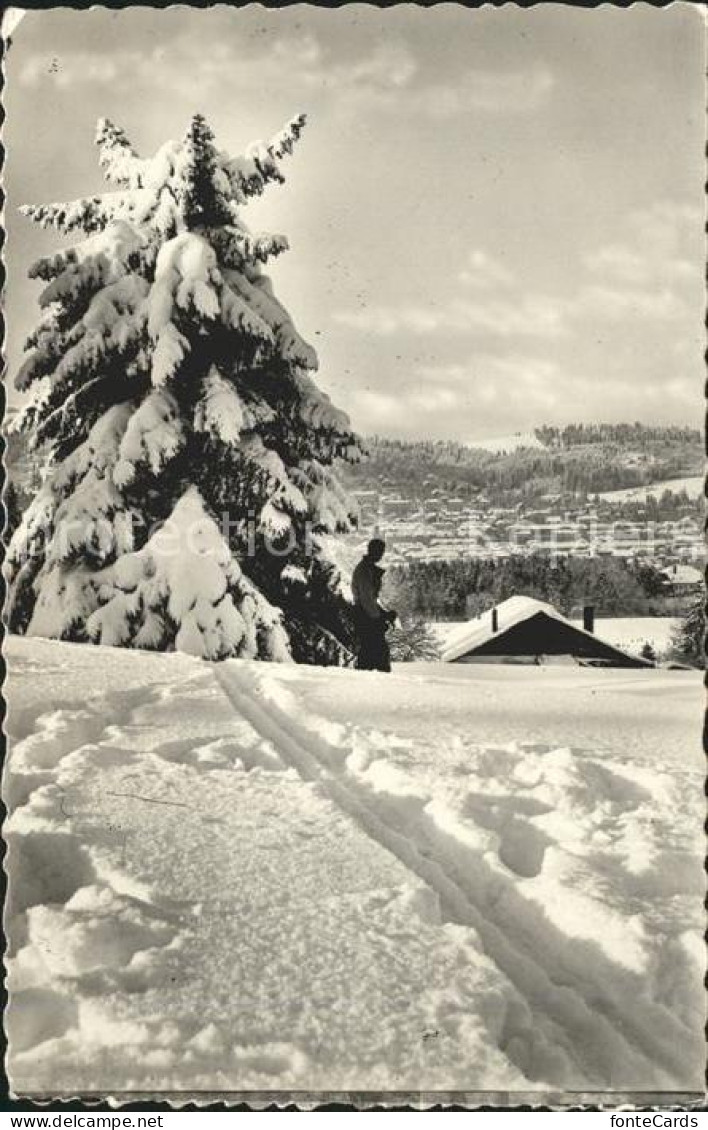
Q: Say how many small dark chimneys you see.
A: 2